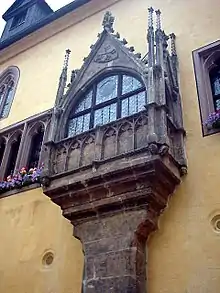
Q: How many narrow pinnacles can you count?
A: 4